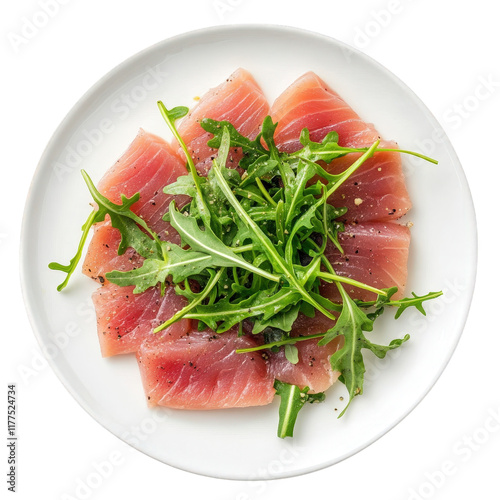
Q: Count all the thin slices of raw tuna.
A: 9